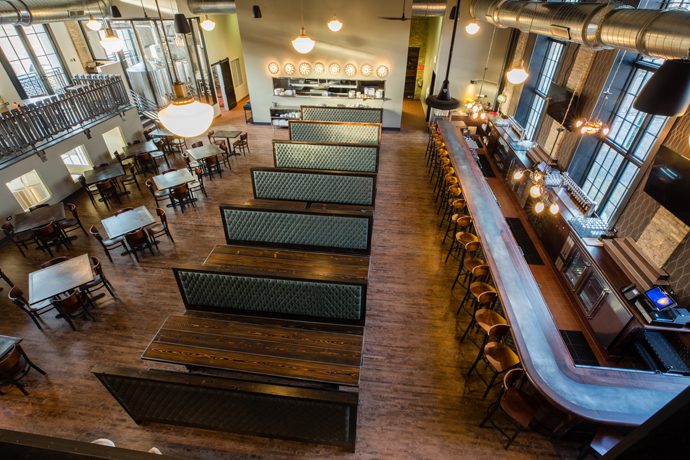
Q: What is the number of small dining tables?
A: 10